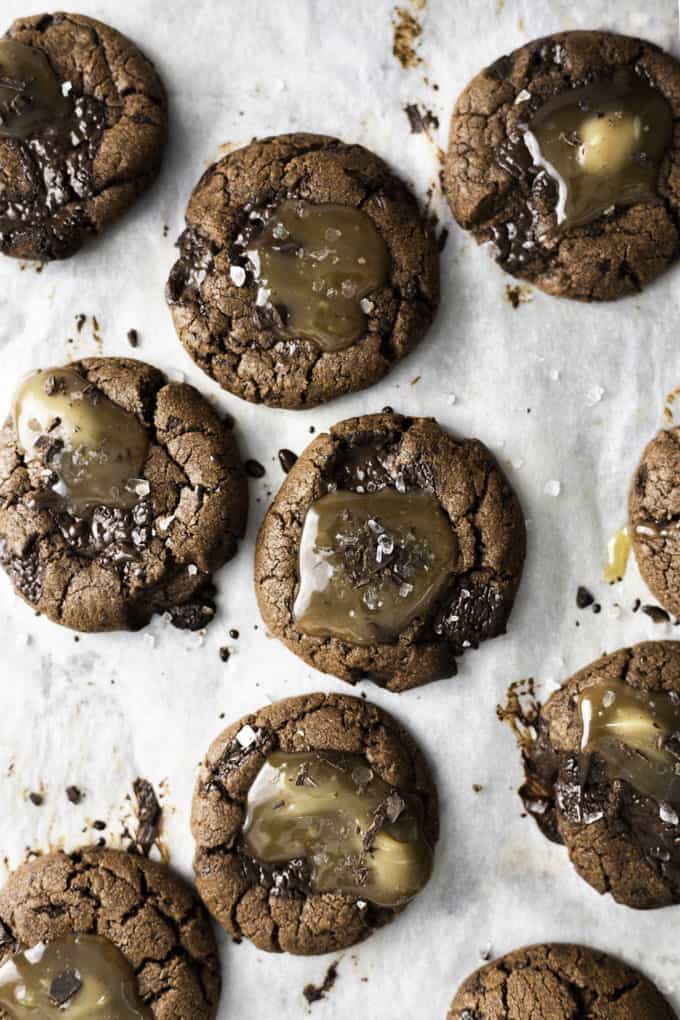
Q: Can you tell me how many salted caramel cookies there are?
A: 10